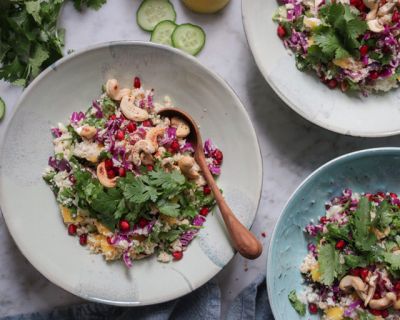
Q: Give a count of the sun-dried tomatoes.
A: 0